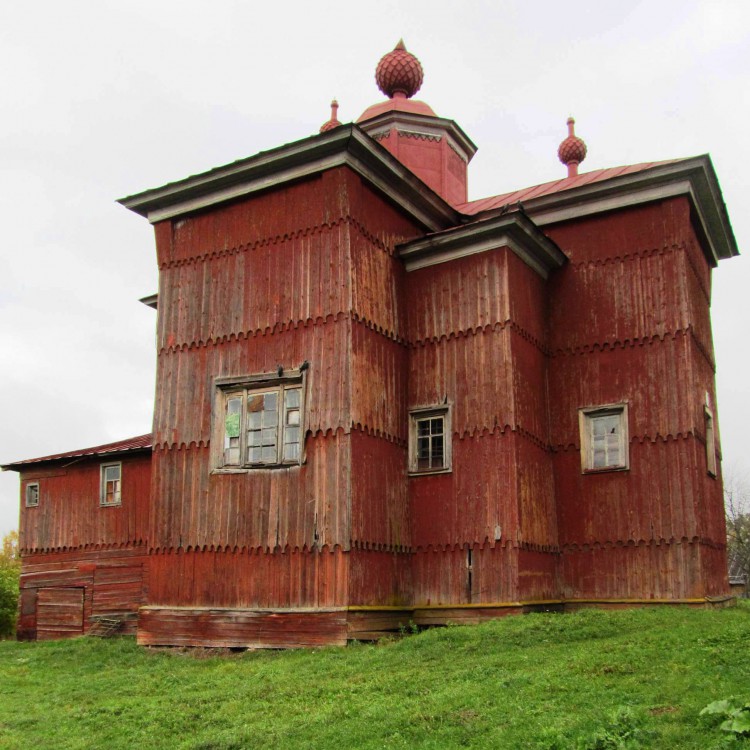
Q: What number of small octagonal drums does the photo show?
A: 1